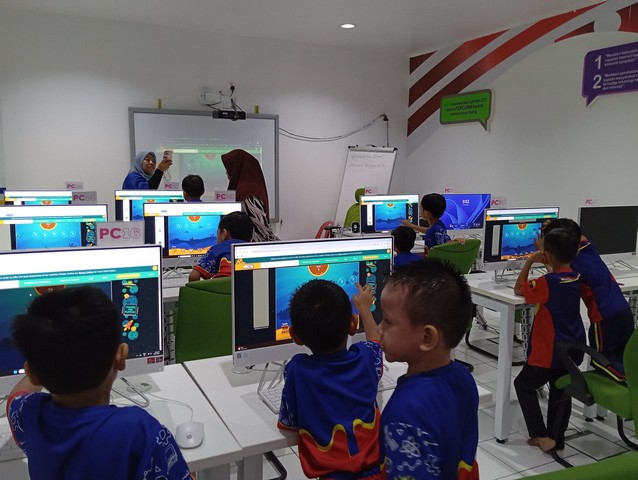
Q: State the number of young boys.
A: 9